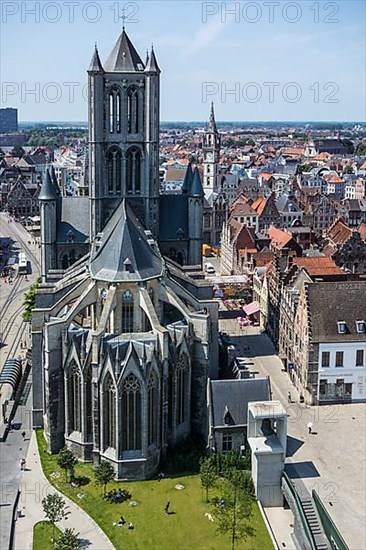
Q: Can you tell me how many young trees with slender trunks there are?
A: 6